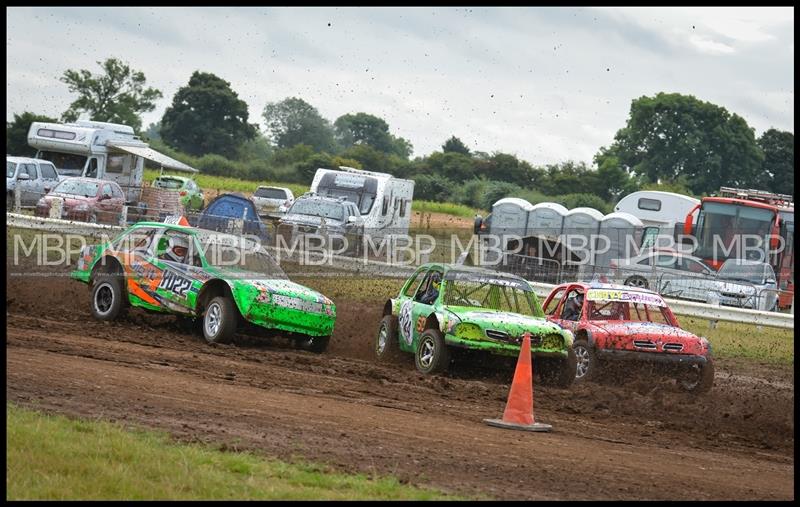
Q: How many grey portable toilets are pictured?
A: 4